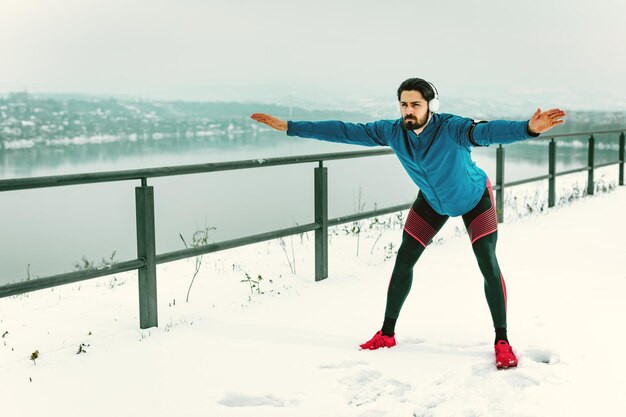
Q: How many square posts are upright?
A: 6